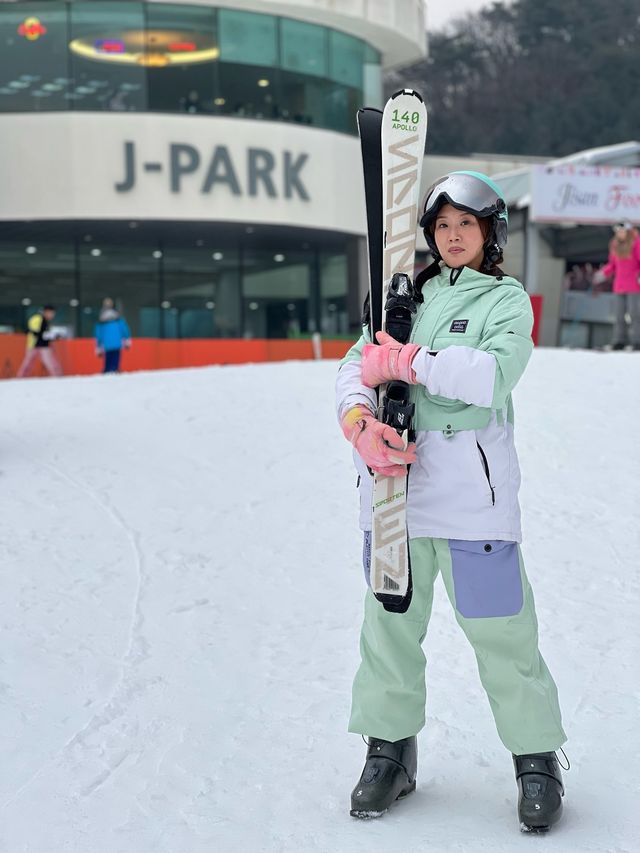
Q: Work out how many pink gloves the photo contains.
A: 2